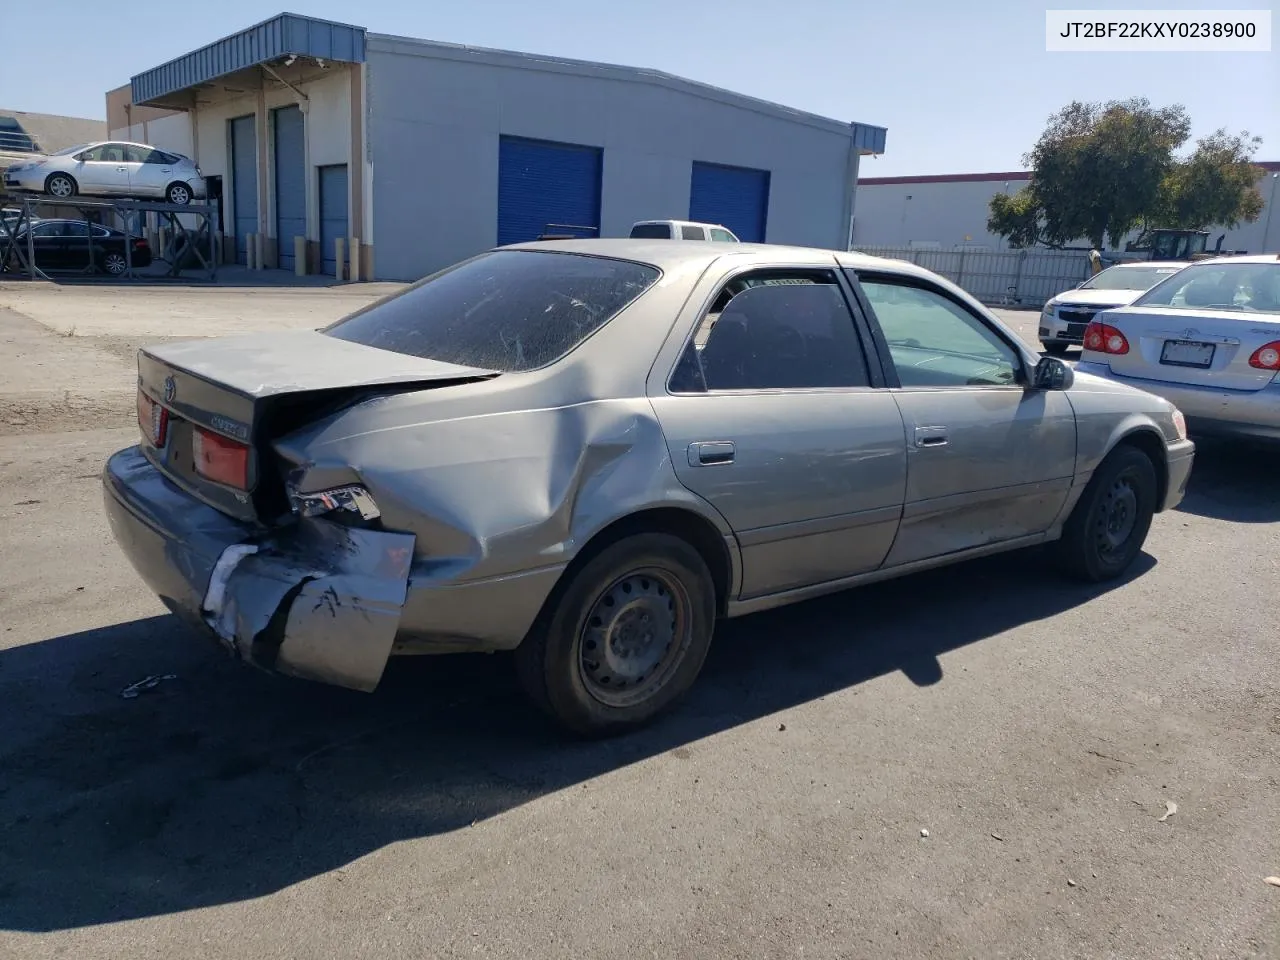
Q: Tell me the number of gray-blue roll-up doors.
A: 3